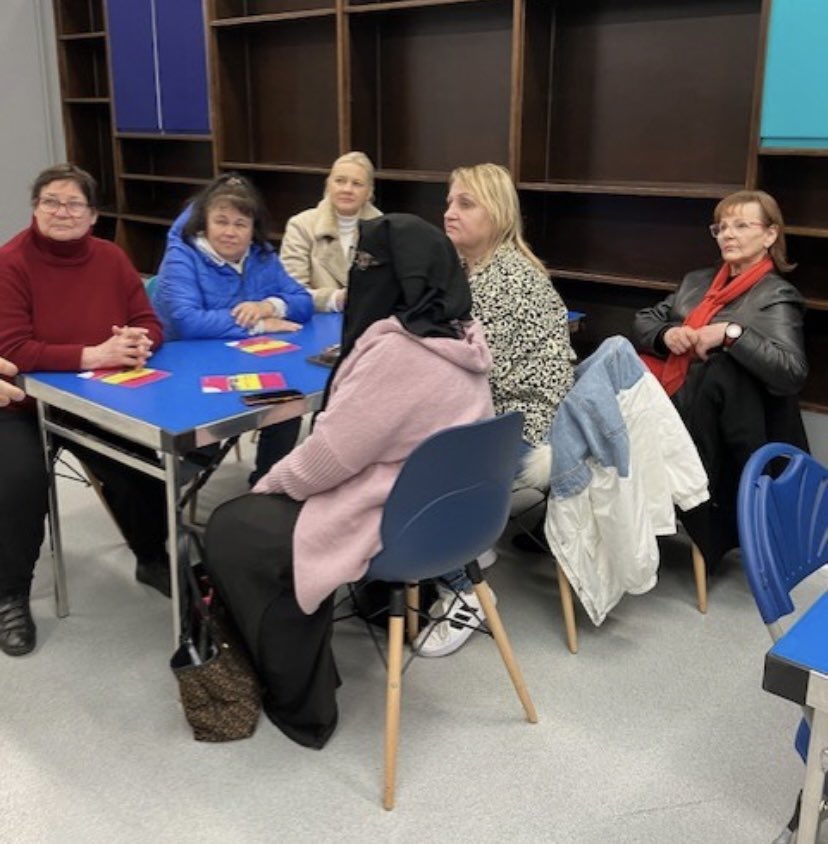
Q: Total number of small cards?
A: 3